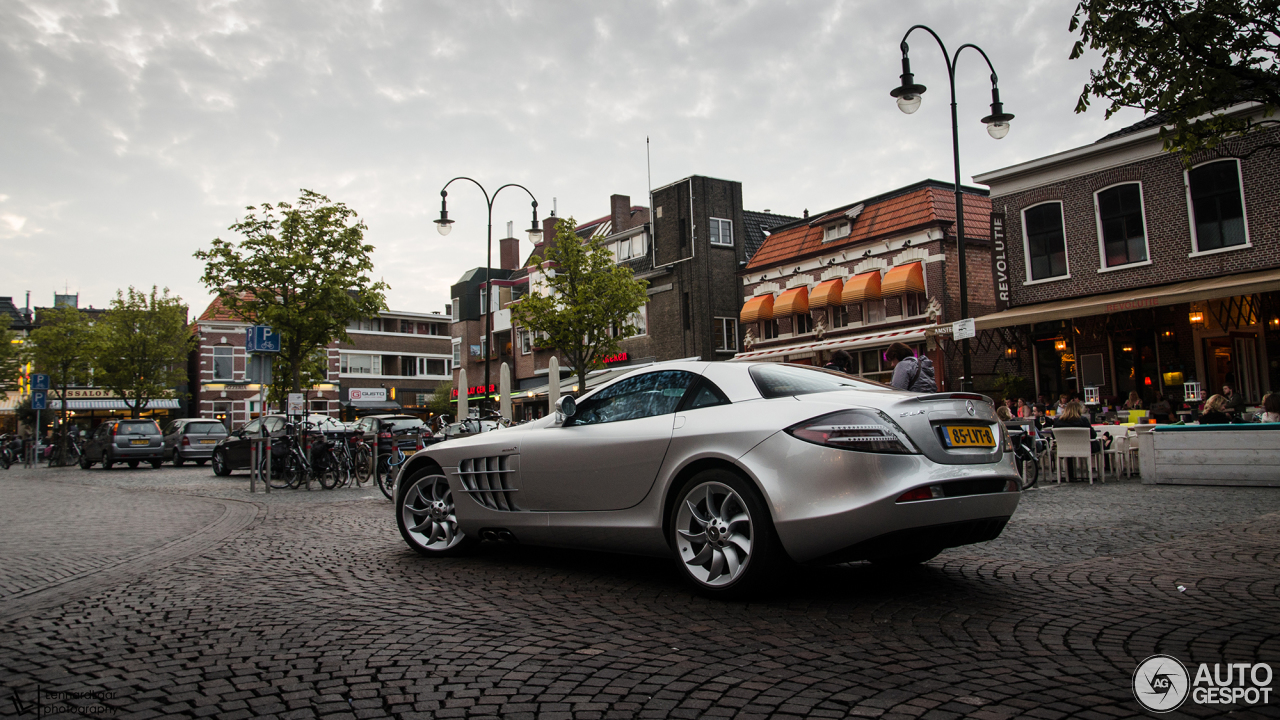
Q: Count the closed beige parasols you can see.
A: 3